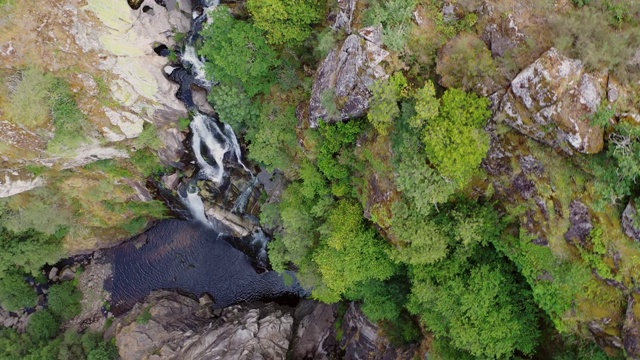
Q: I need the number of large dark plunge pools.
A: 1